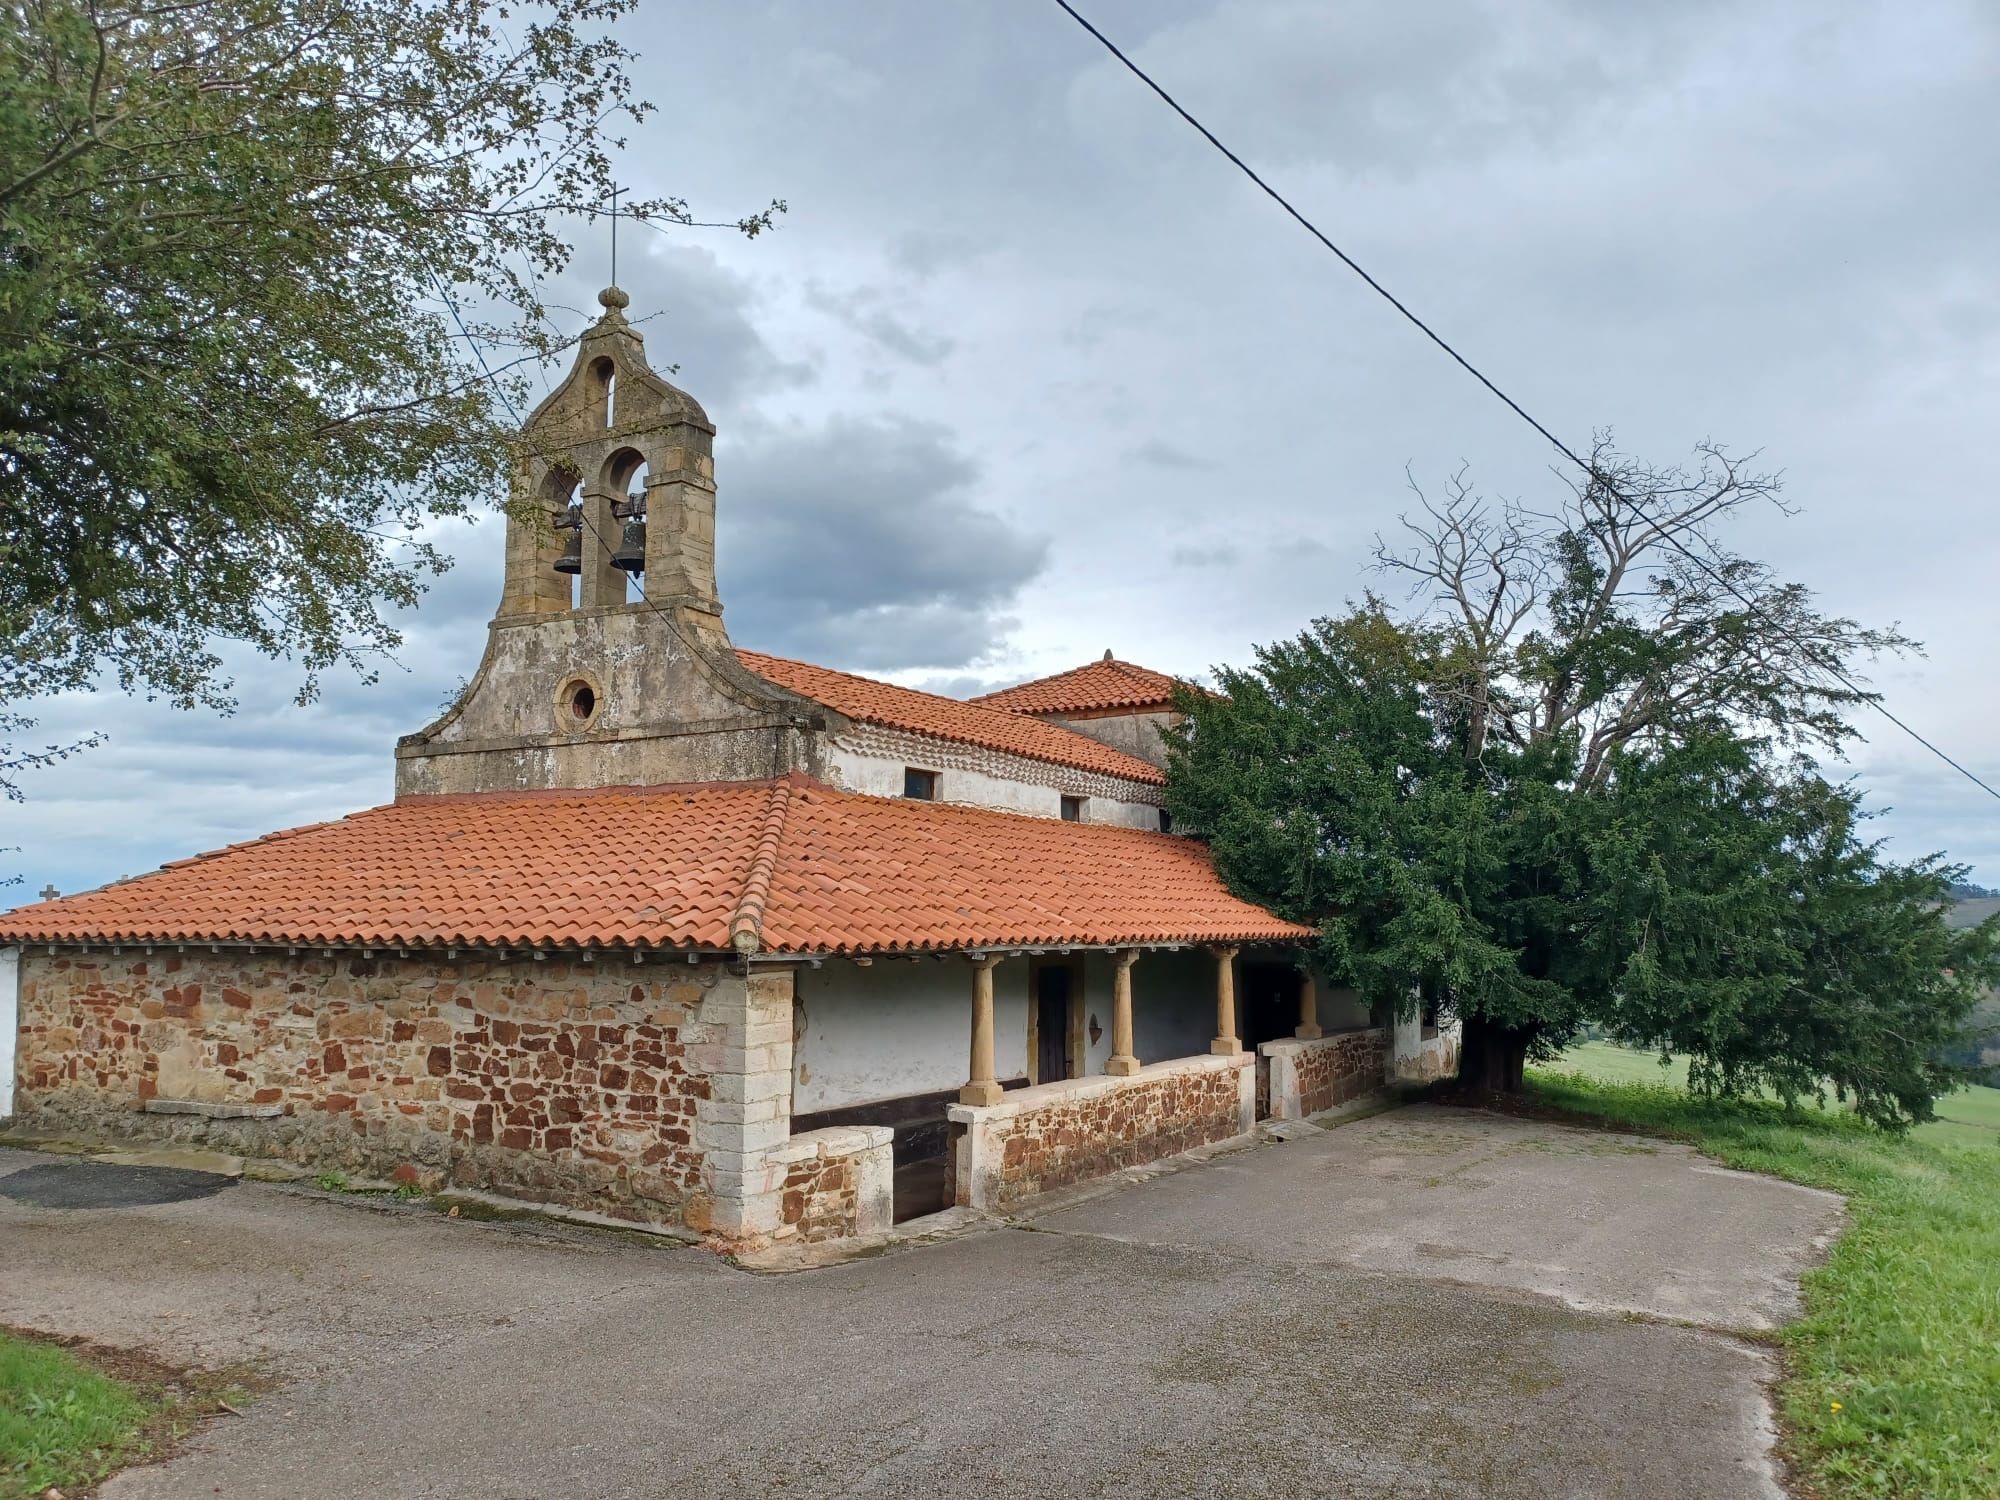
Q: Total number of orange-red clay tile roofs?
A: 3